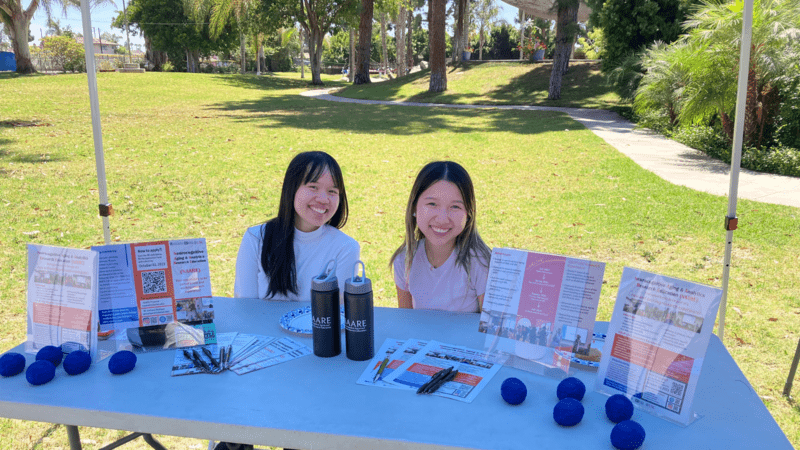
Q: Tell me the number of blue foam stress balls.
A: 10